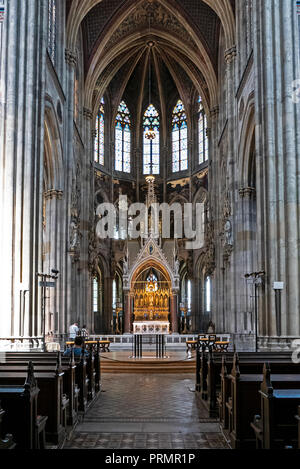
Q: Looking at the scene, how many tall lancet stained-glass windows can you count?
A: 5